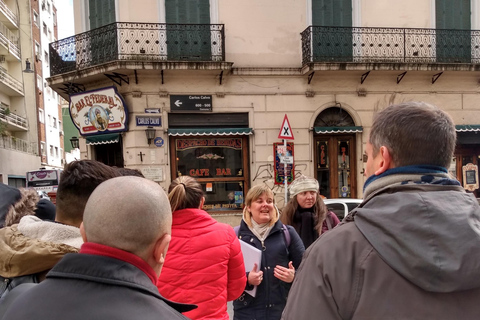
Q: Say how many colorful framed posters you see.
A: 1